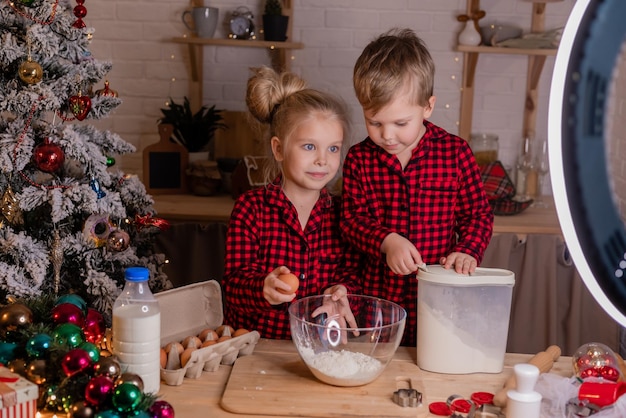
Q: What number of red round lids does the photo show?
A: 3